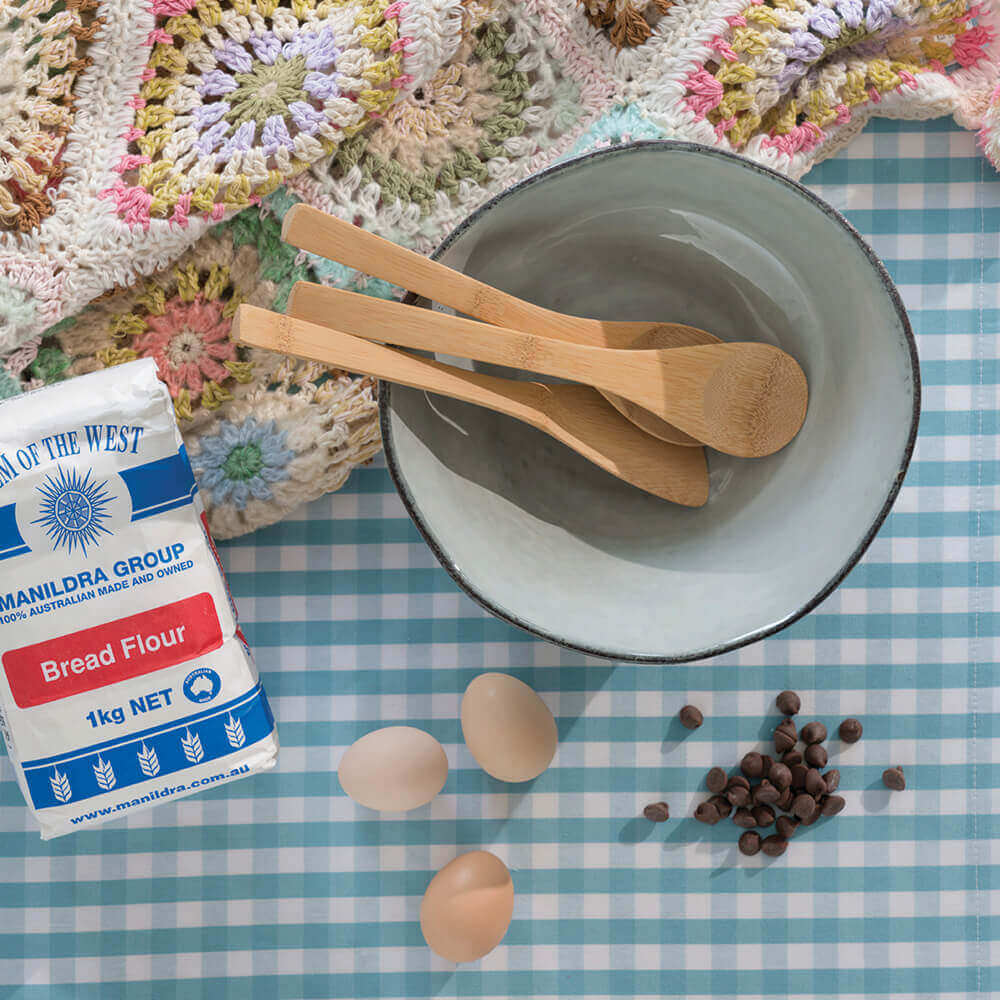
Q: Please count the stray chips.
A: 4